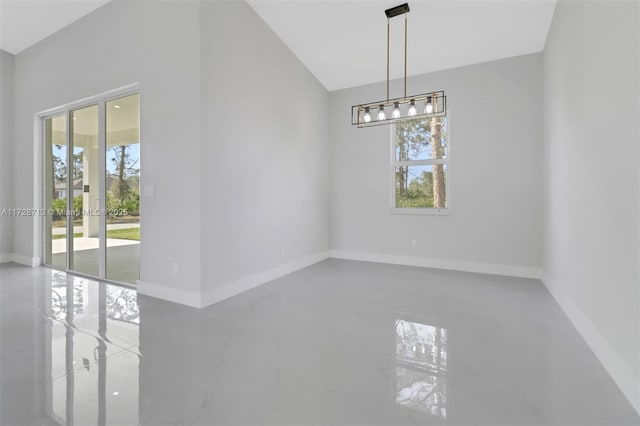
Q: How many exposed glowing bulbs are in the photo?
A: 5